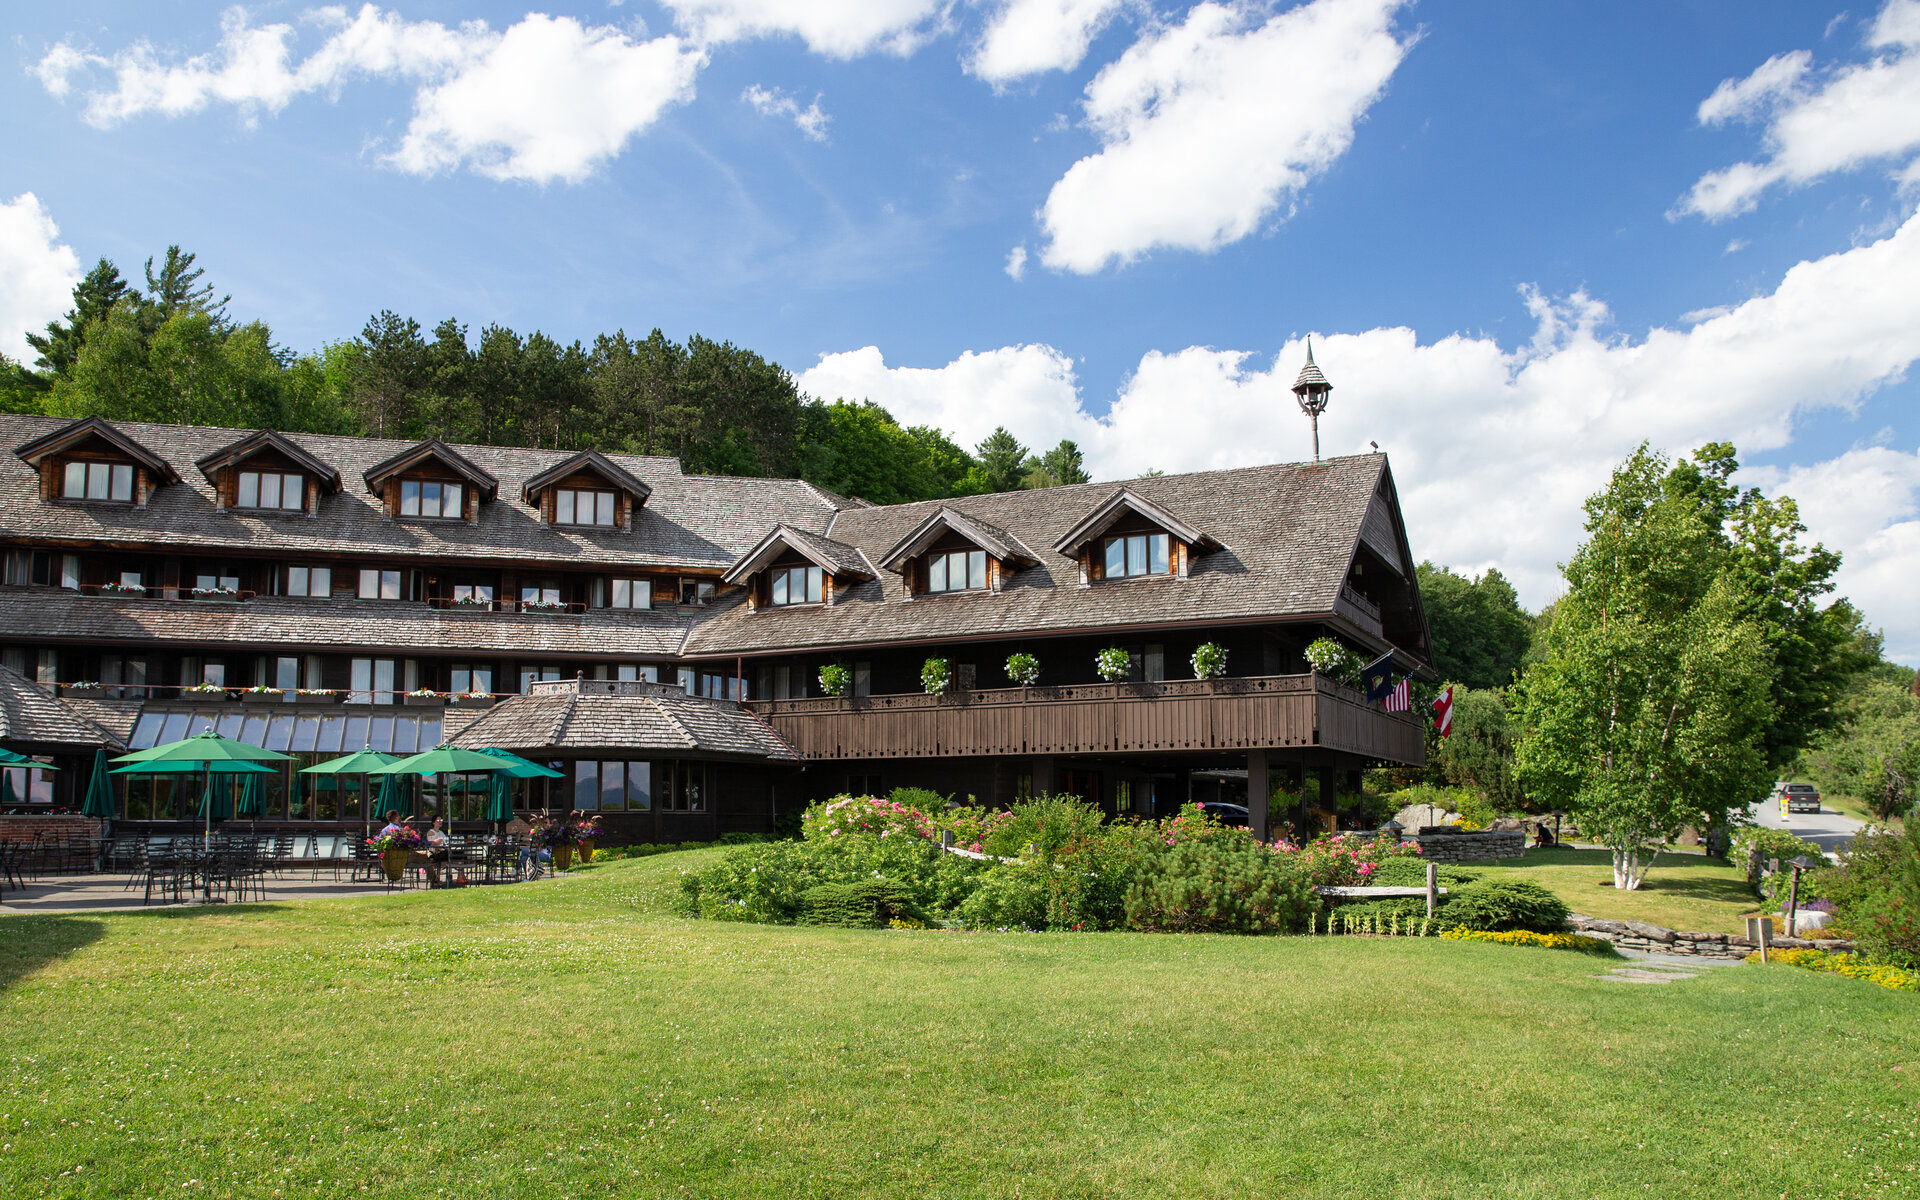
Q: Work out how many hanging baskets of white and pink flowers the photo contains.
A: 6